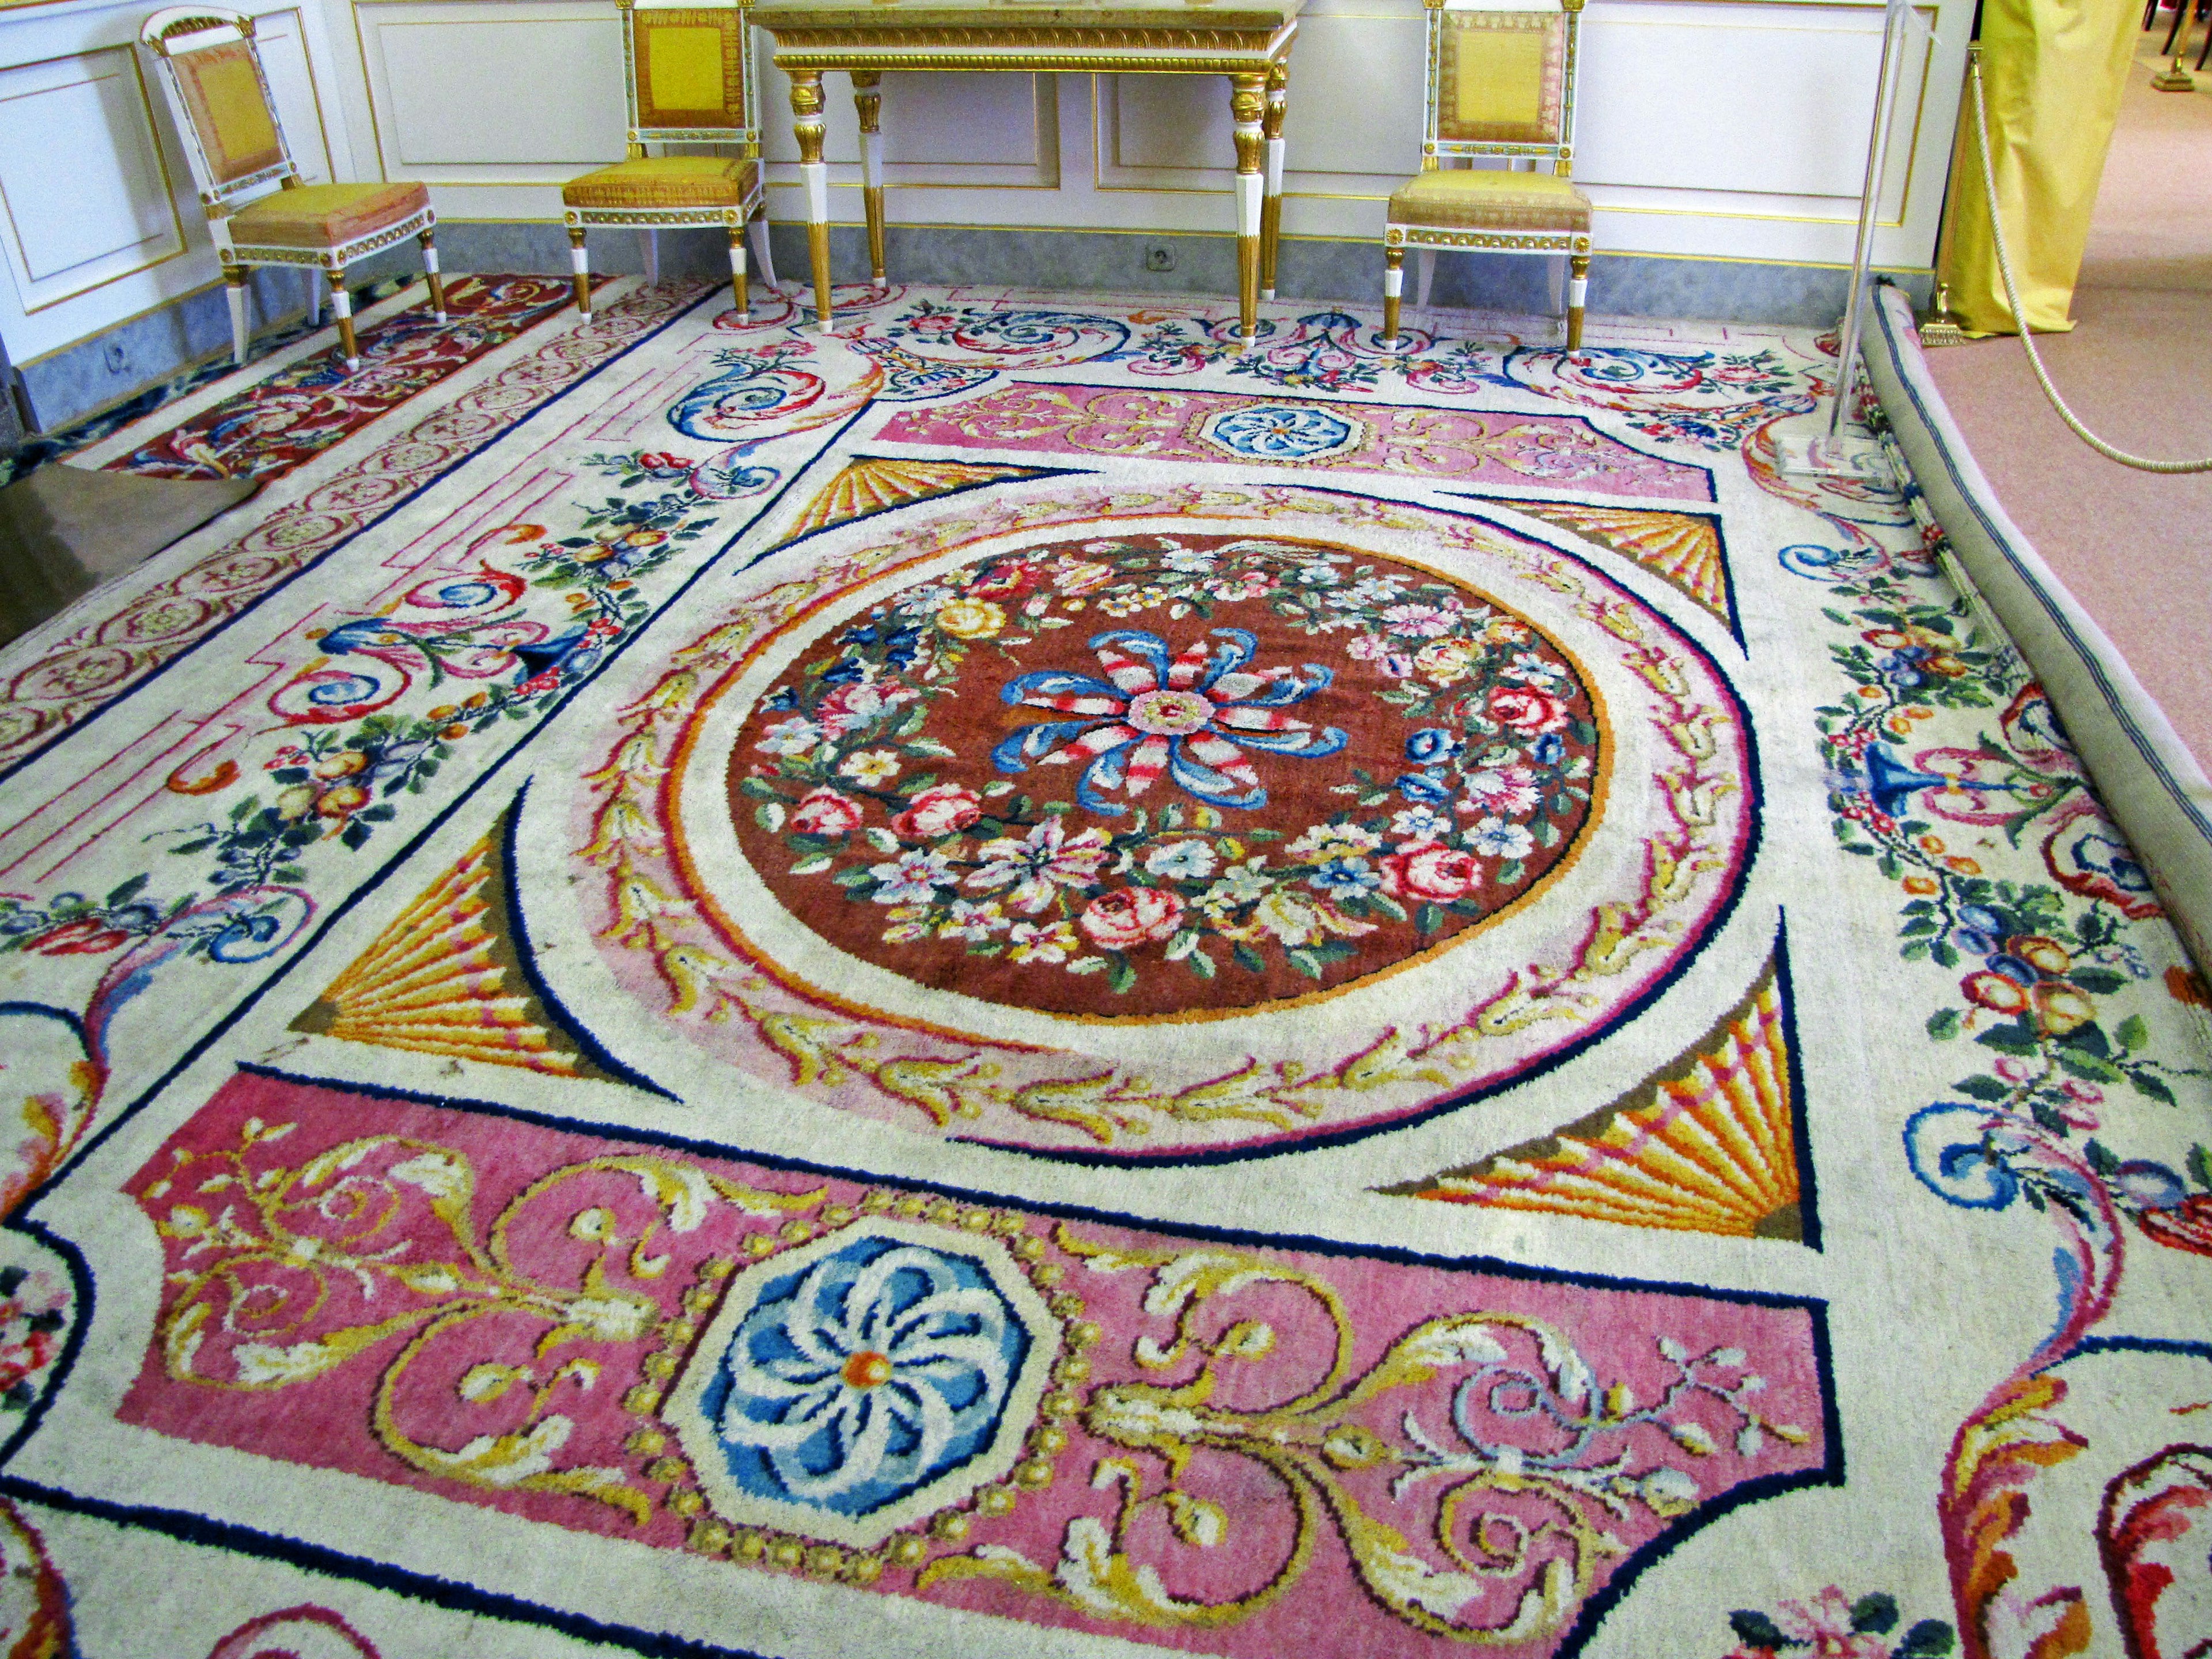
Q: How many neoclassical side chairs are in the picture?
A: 3